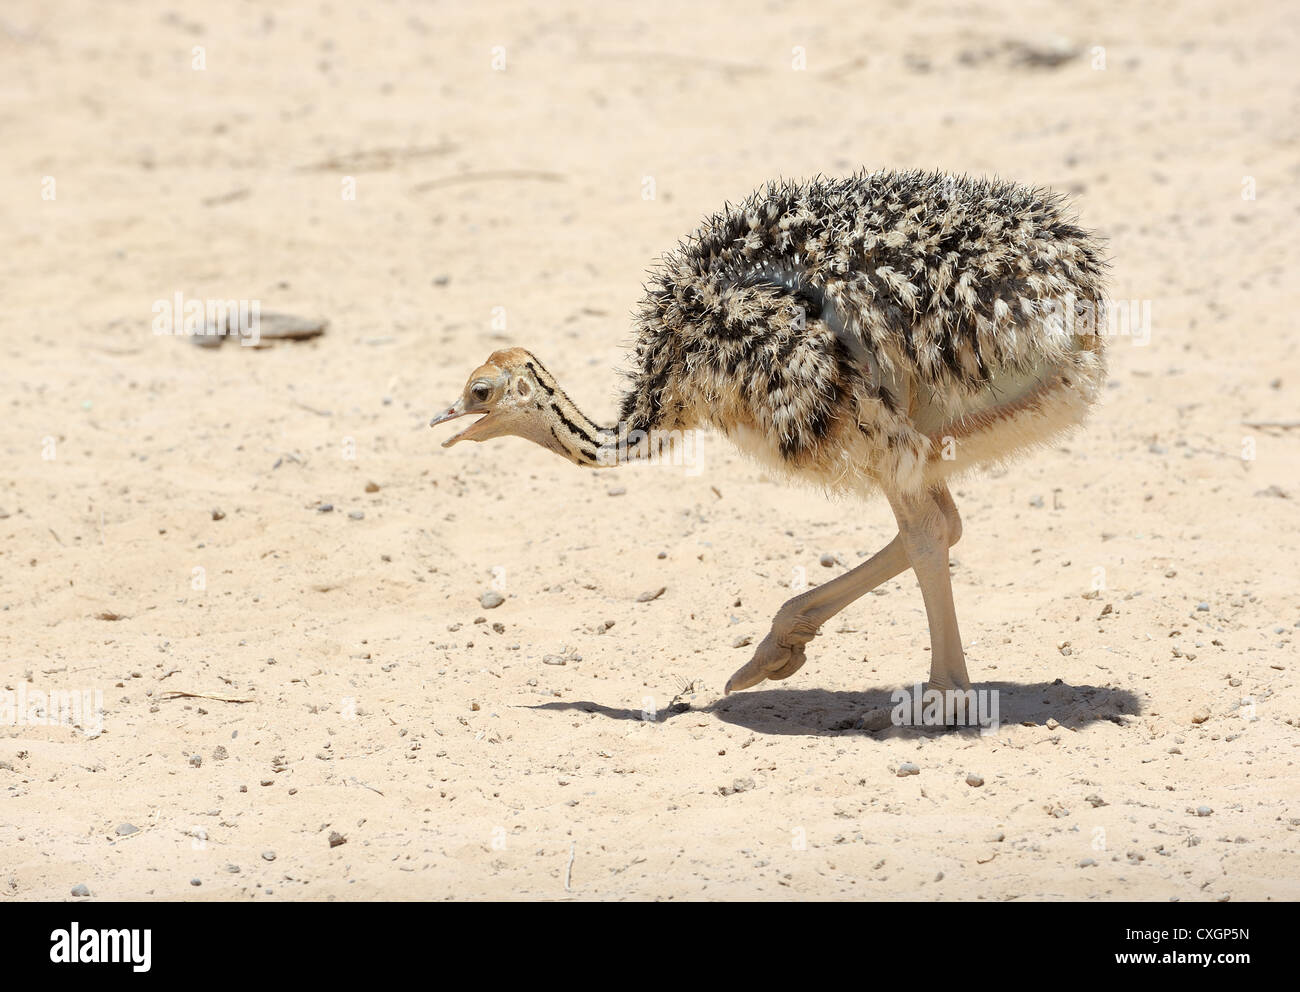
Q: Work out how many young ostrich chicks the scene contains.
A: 1